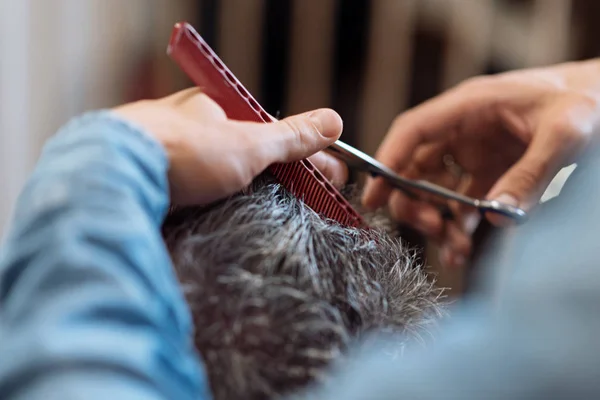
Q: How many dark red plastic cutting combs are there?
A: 1